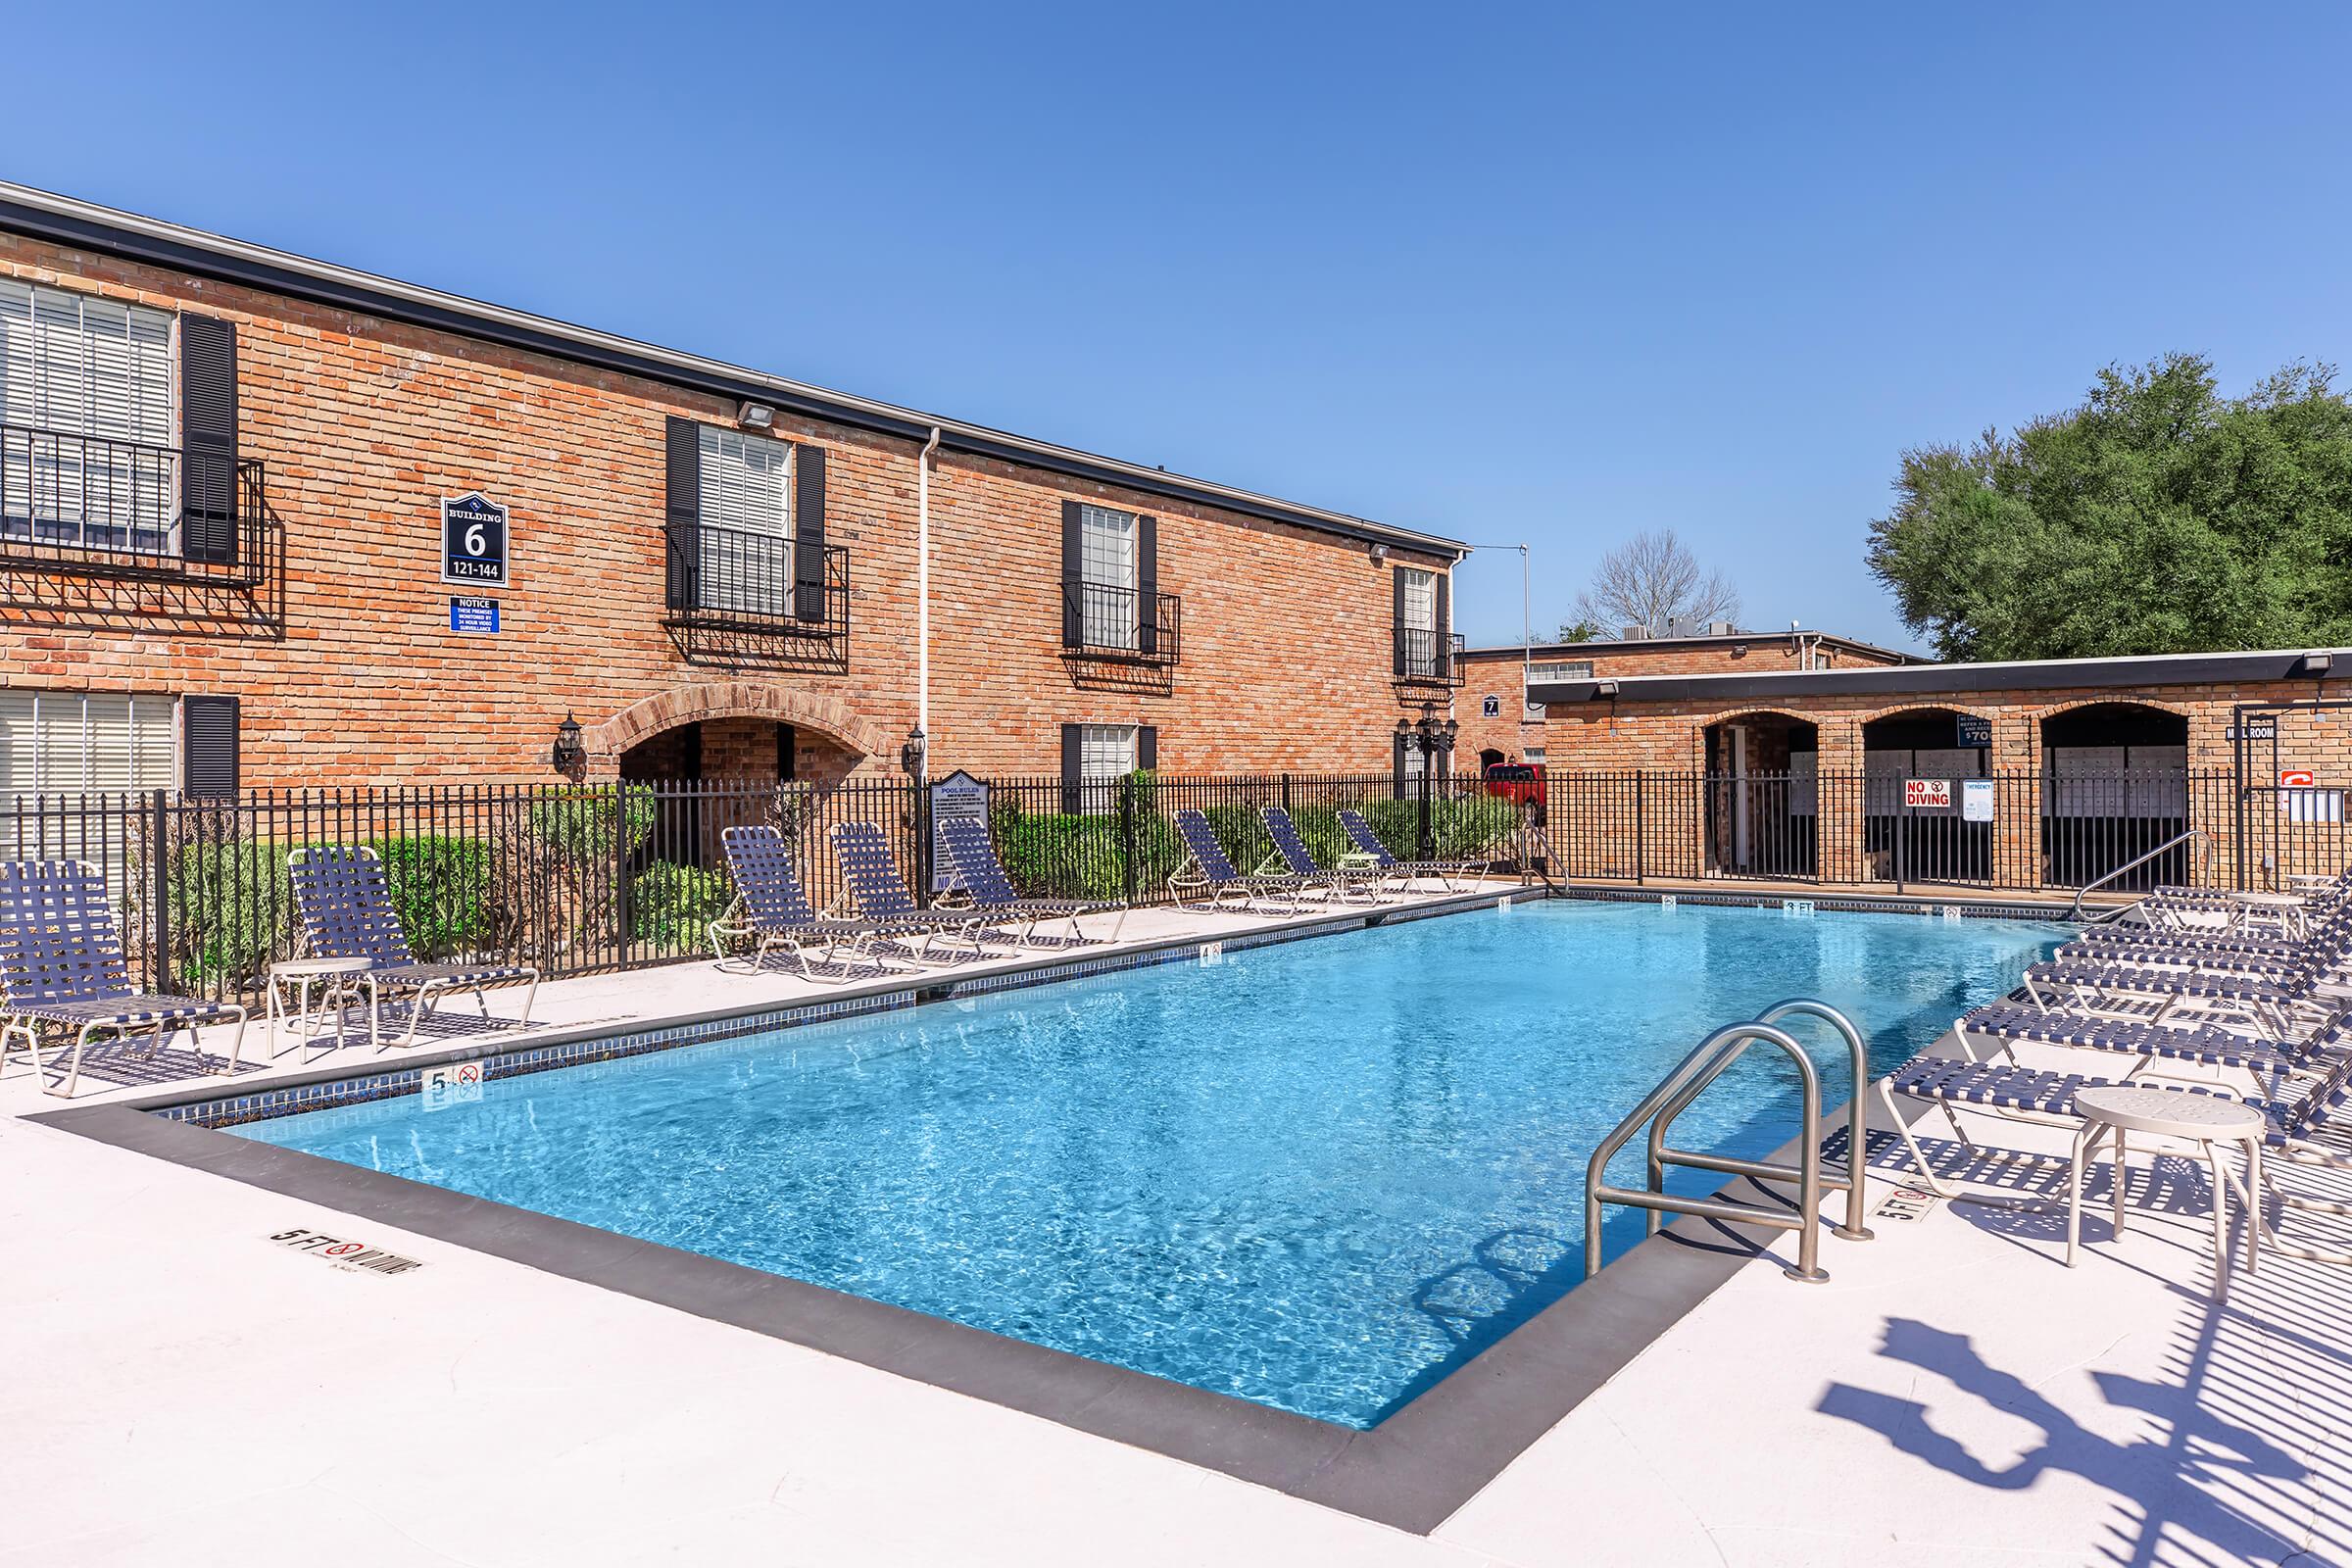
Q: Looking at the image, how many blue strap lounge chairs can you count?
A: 15